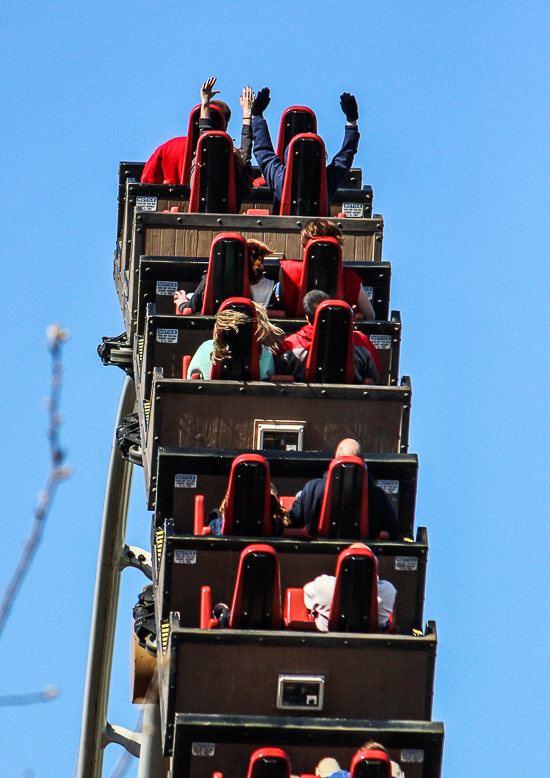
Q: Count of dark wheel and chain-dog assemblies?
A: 3